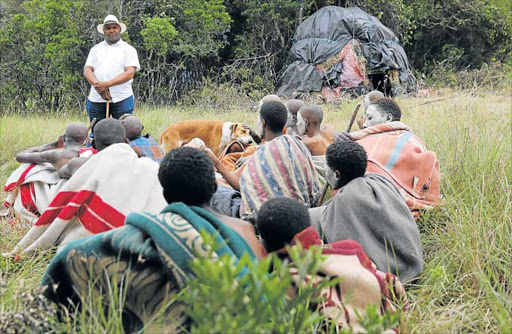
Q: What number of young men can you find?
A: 12